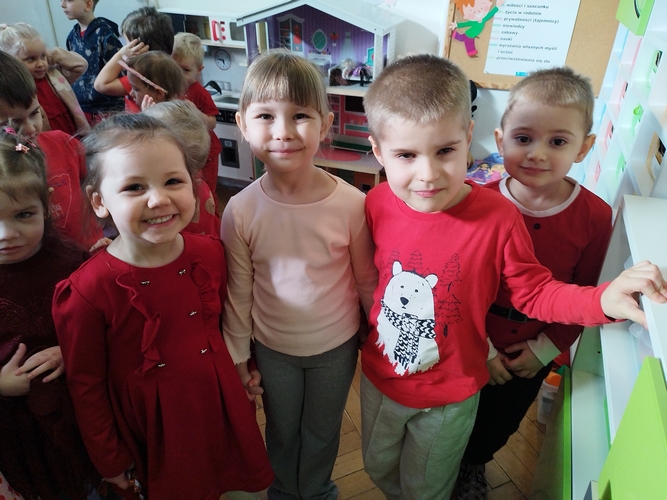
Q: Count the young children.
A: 12